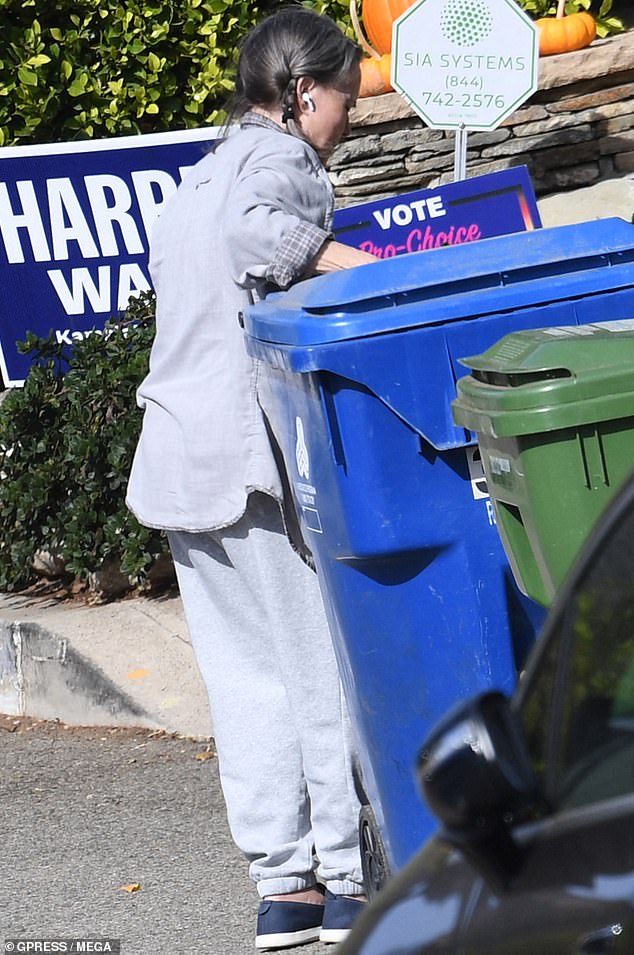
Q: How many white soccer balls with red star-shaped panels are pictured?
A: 0